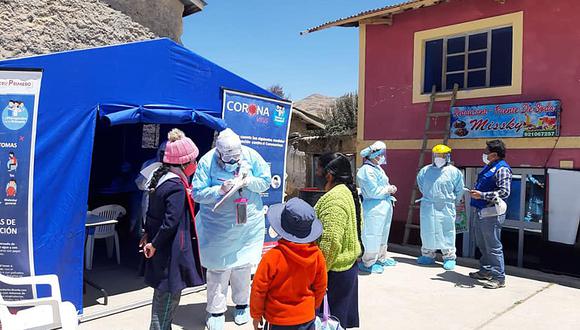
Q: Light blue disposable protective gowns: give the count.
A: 3